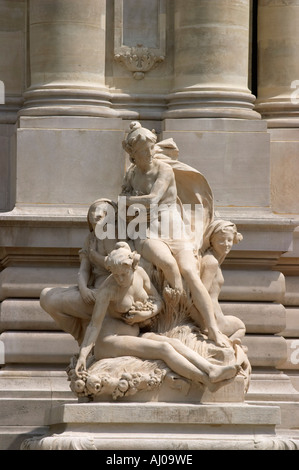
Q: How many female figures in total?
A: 4